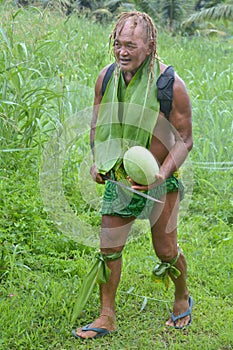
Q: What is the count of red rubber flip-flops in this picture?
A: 0